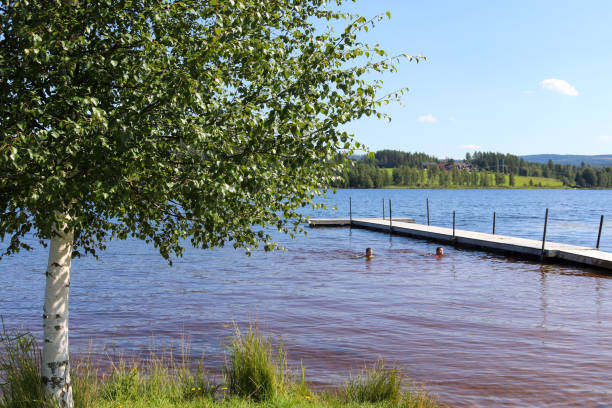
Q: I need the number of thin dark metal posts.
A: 8